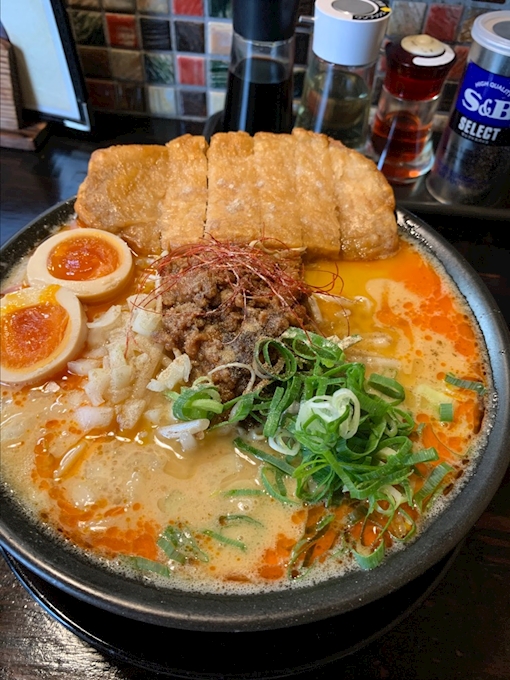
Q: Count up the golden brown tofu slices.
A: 6